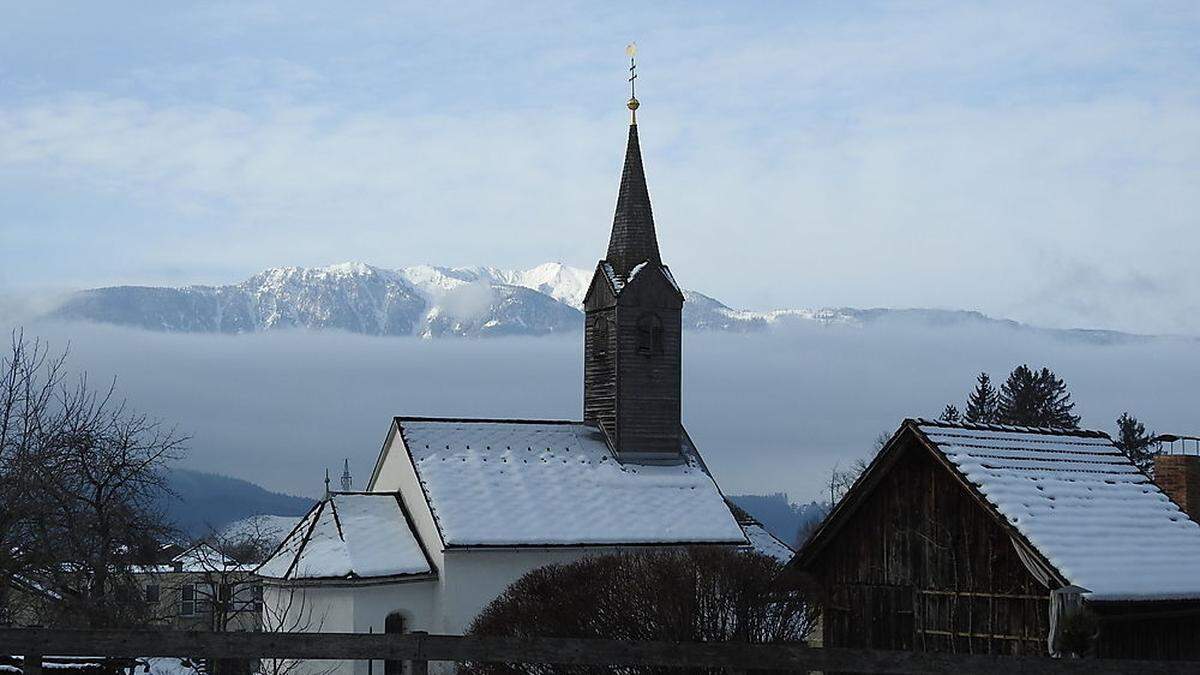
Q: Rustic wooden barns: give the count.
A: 1